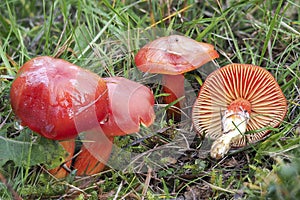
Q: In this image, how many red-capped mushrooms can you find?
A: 4